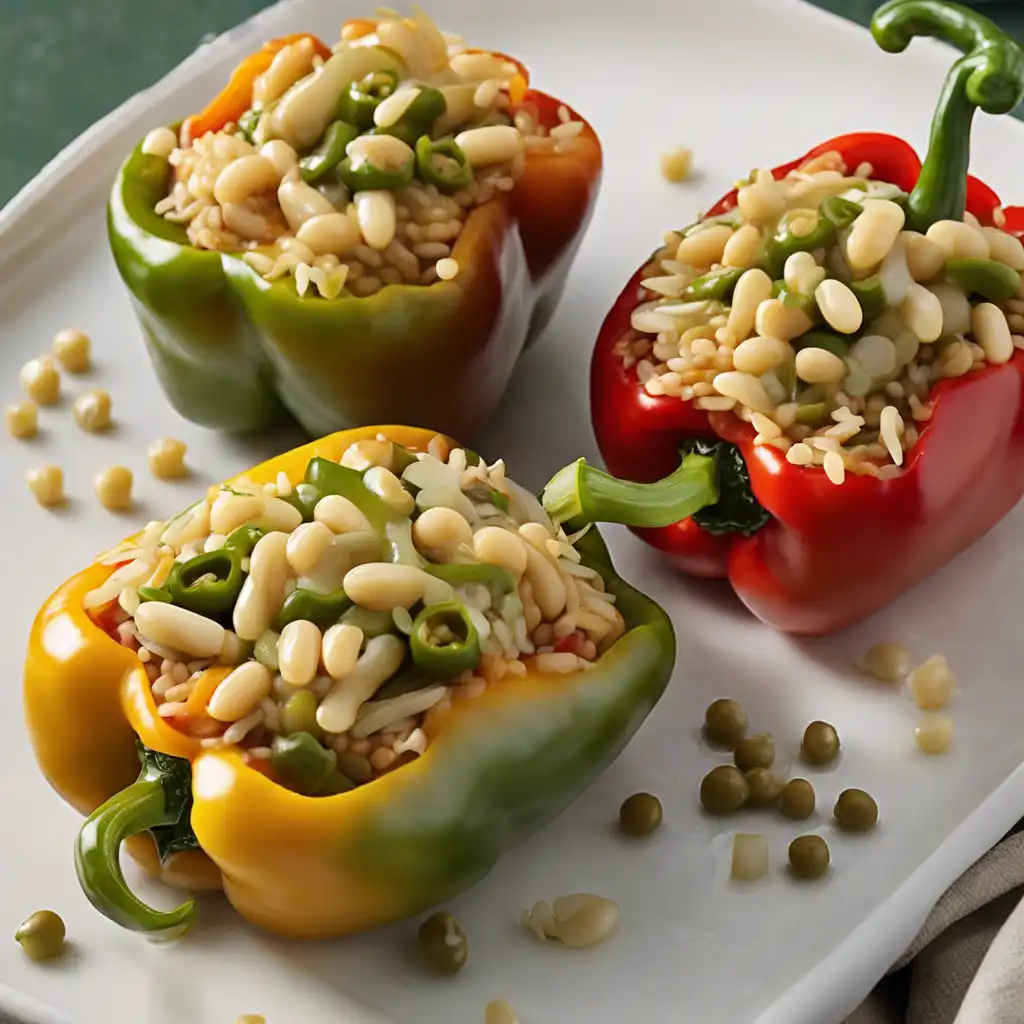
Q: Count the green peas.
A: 11